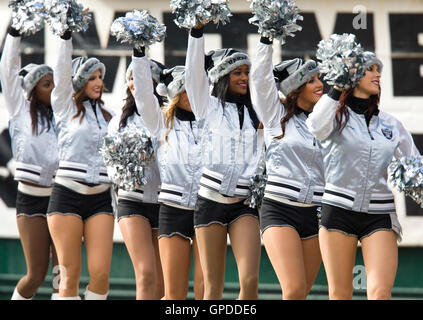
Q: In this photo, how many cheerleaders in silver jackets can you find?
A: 7